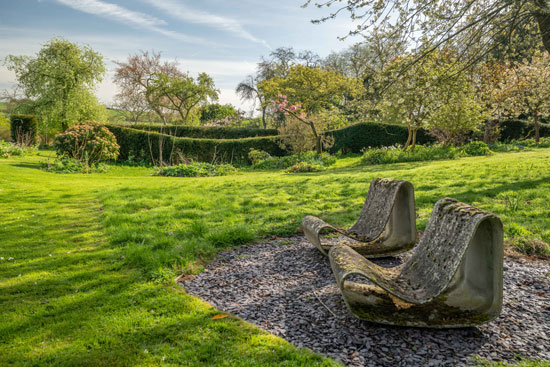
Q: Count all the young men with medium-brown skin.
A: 0